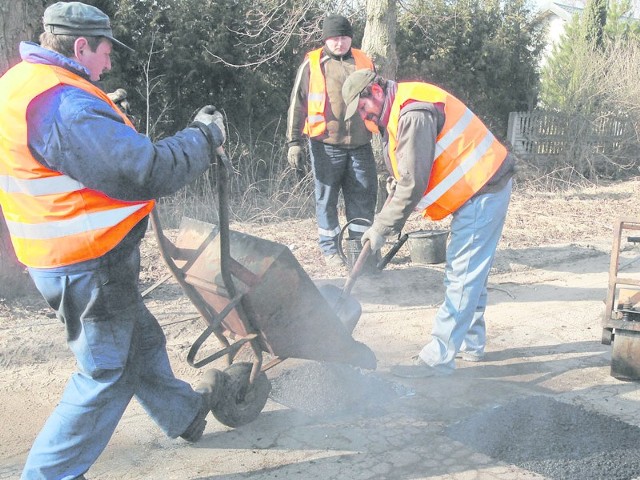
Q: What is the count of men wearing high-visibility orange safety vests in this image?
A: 3